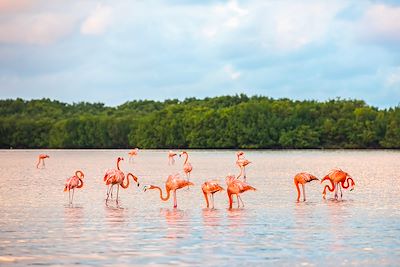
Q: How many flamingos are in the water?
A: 14